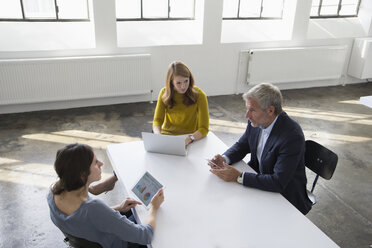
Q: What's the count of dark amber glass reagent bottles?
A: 0